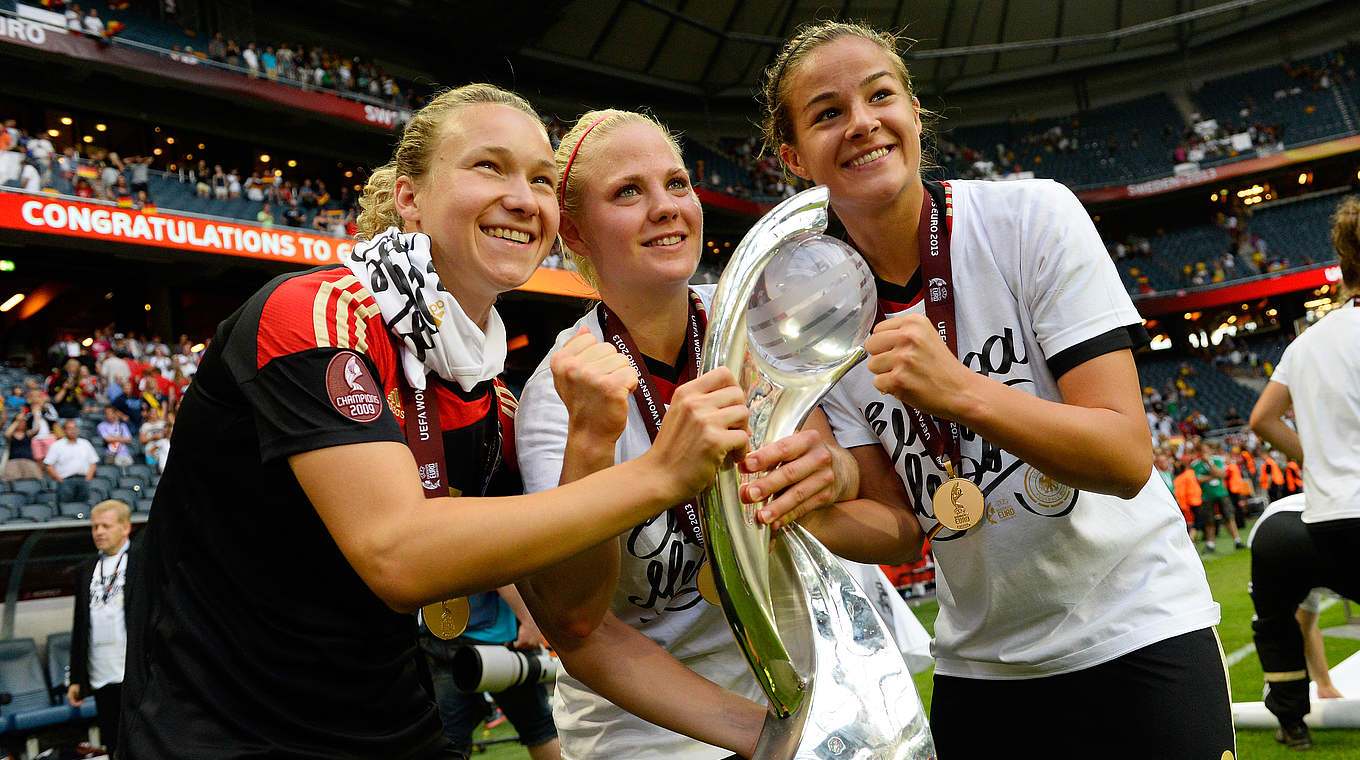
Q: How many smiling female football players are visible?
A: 3